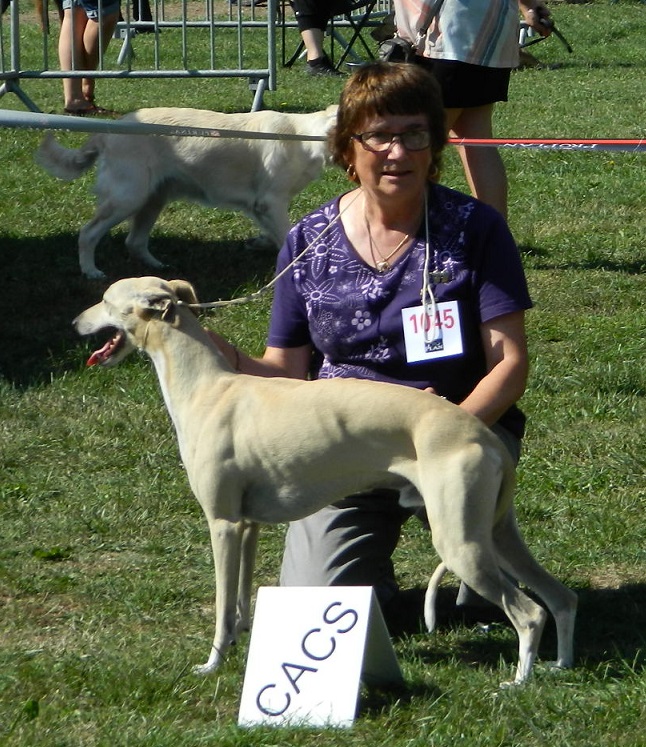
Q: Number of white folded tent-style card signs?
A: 1